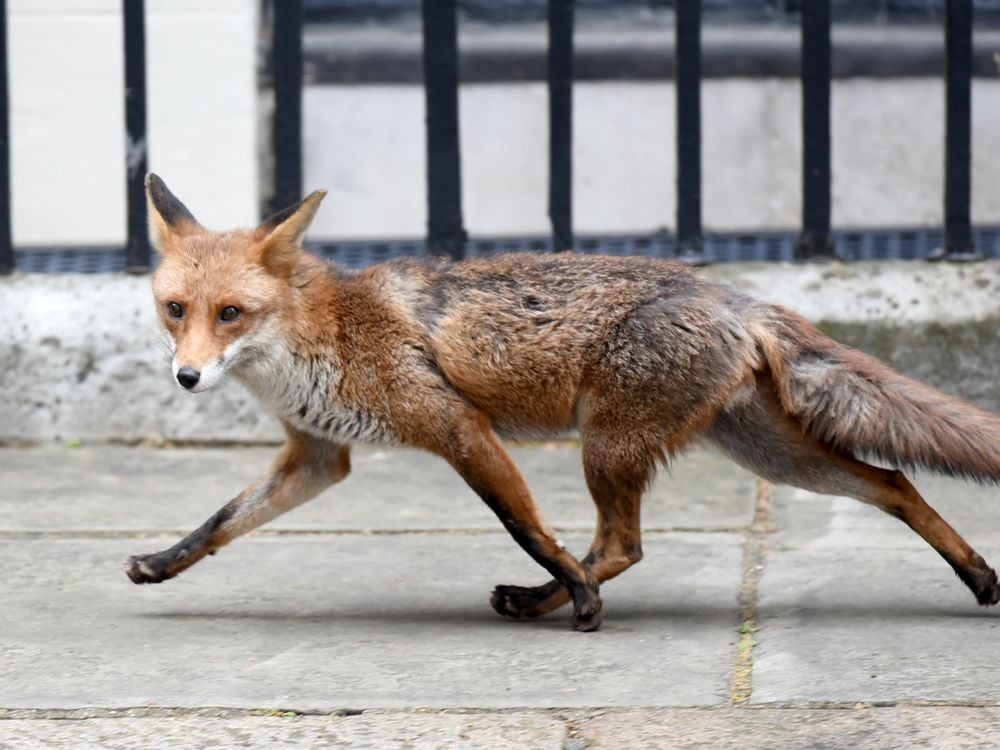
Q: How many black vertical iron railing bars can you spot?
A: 8